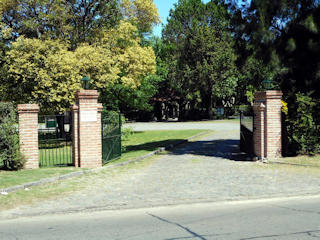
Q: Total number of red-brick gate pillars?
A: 3